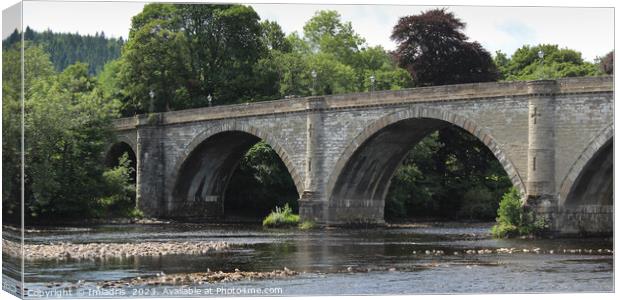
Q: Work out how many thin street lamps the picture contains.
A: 5